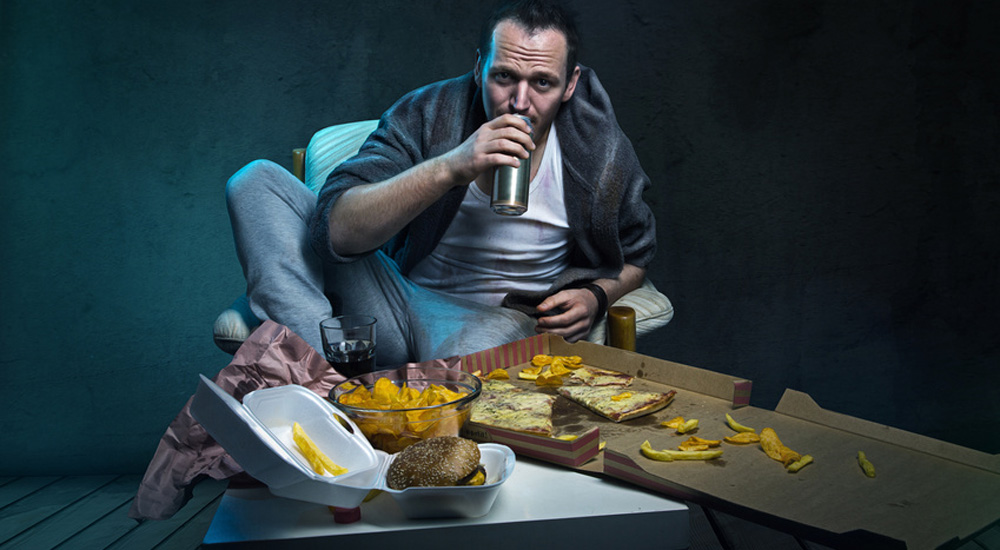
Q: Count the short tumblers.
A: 1